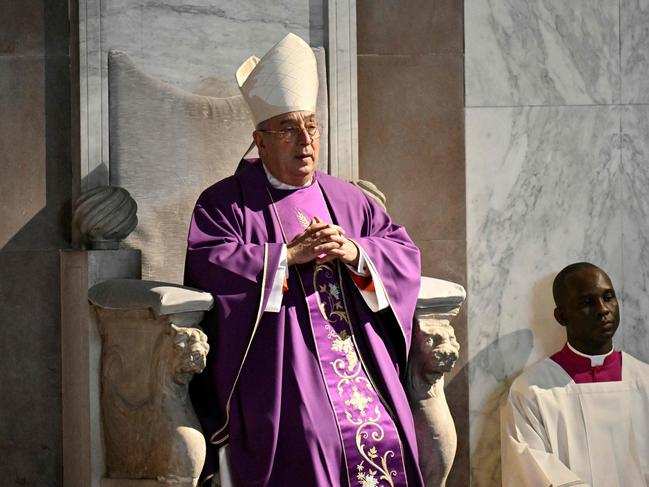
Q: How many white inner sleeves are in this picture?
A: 2